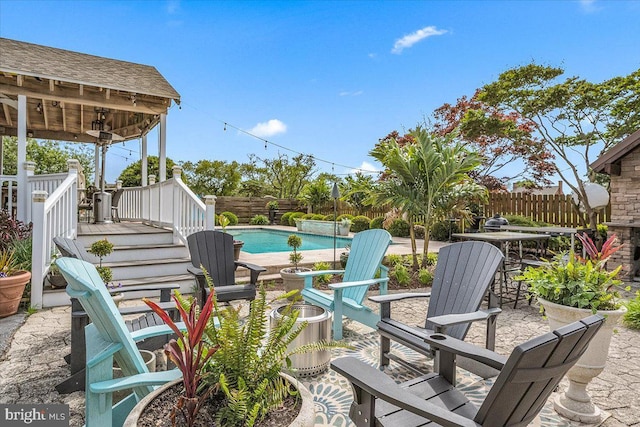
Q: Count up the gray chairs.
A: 4